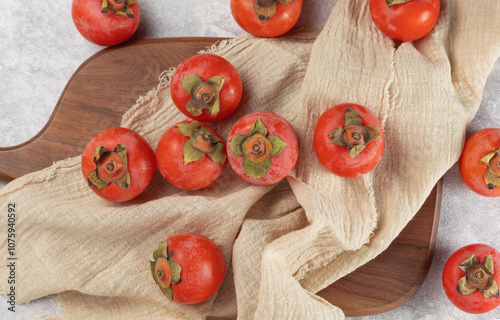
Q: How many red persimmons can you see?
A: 11